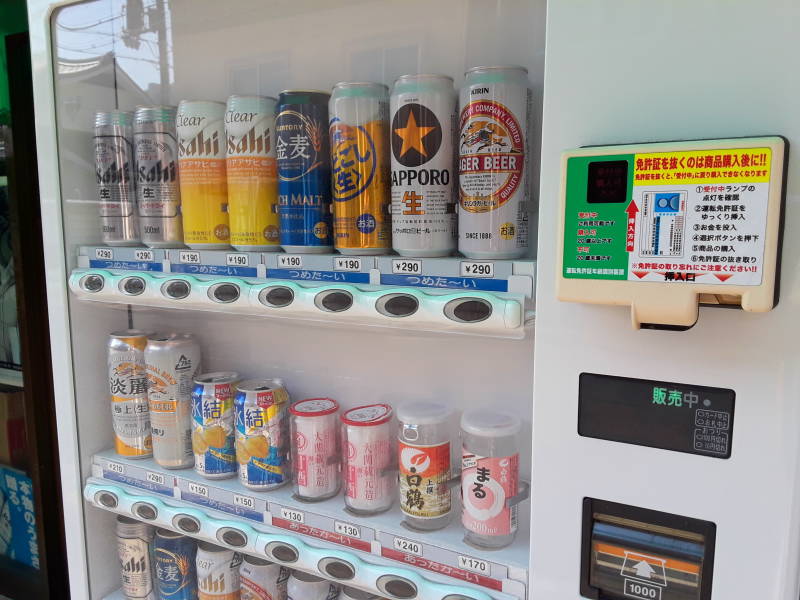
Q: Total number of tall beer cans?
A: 10